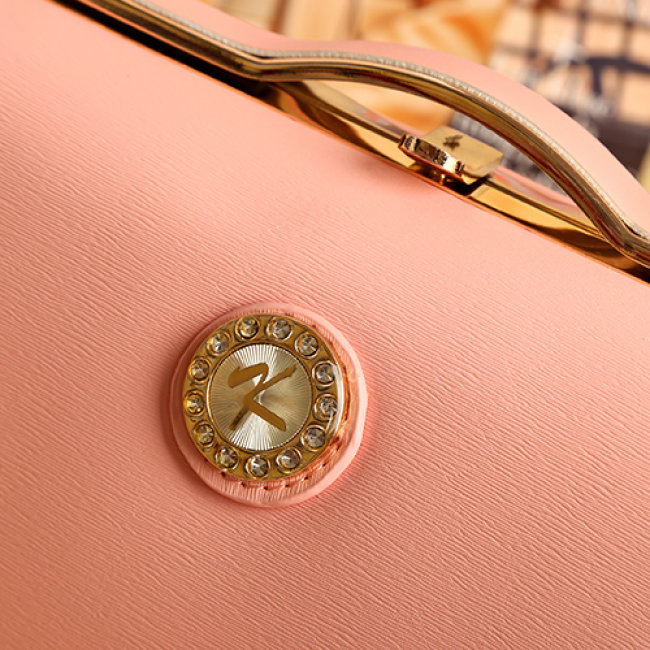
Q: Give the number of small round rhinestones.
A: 13